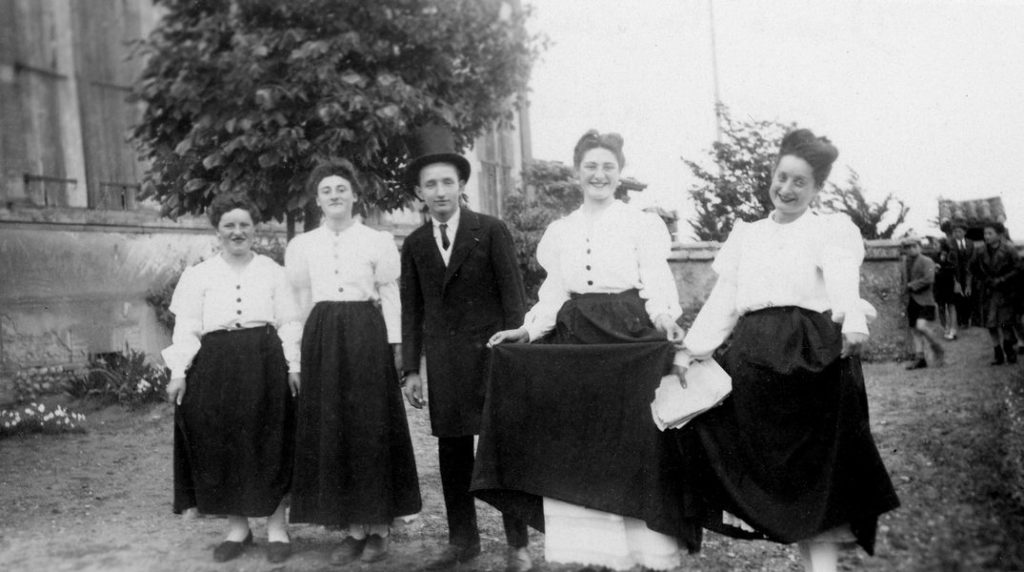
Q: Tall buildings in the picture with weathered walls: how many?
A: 1